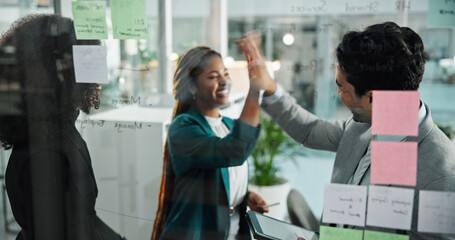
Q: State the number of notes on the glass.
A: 11